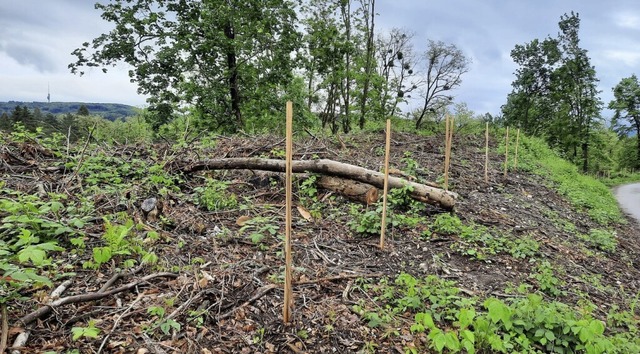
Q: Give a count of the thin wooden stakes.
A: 7